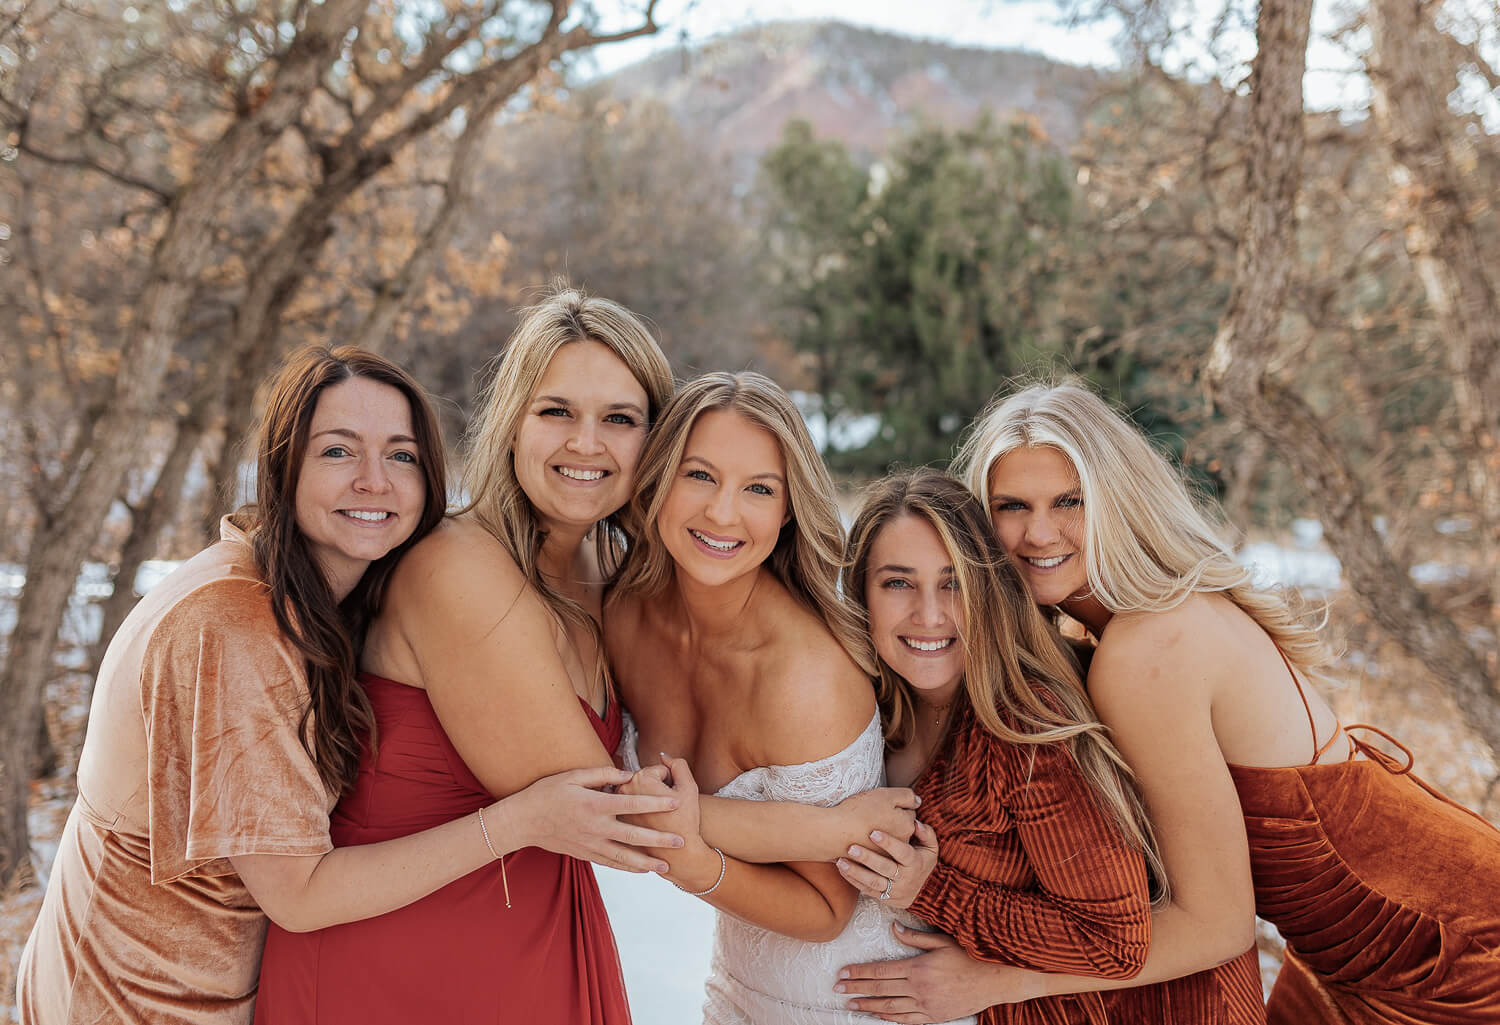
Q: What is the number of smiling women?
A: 5